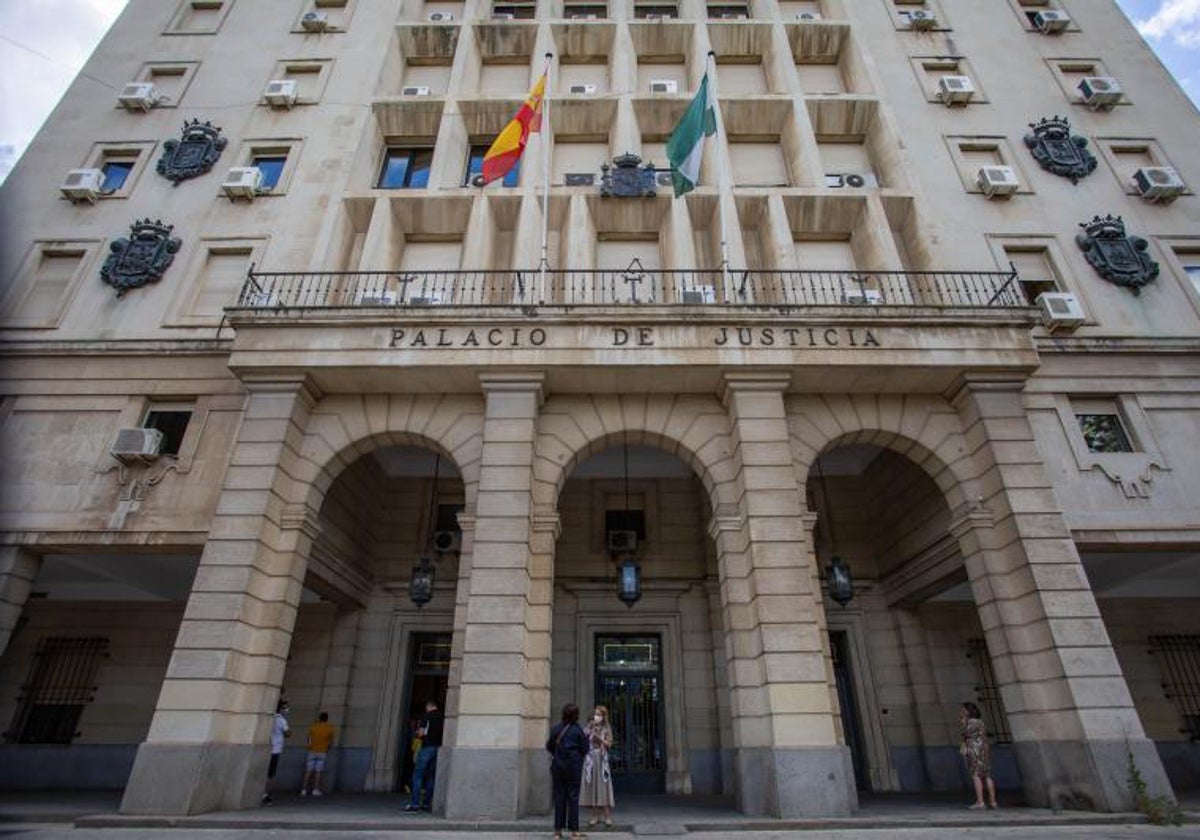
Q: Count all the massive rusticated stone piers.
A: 4